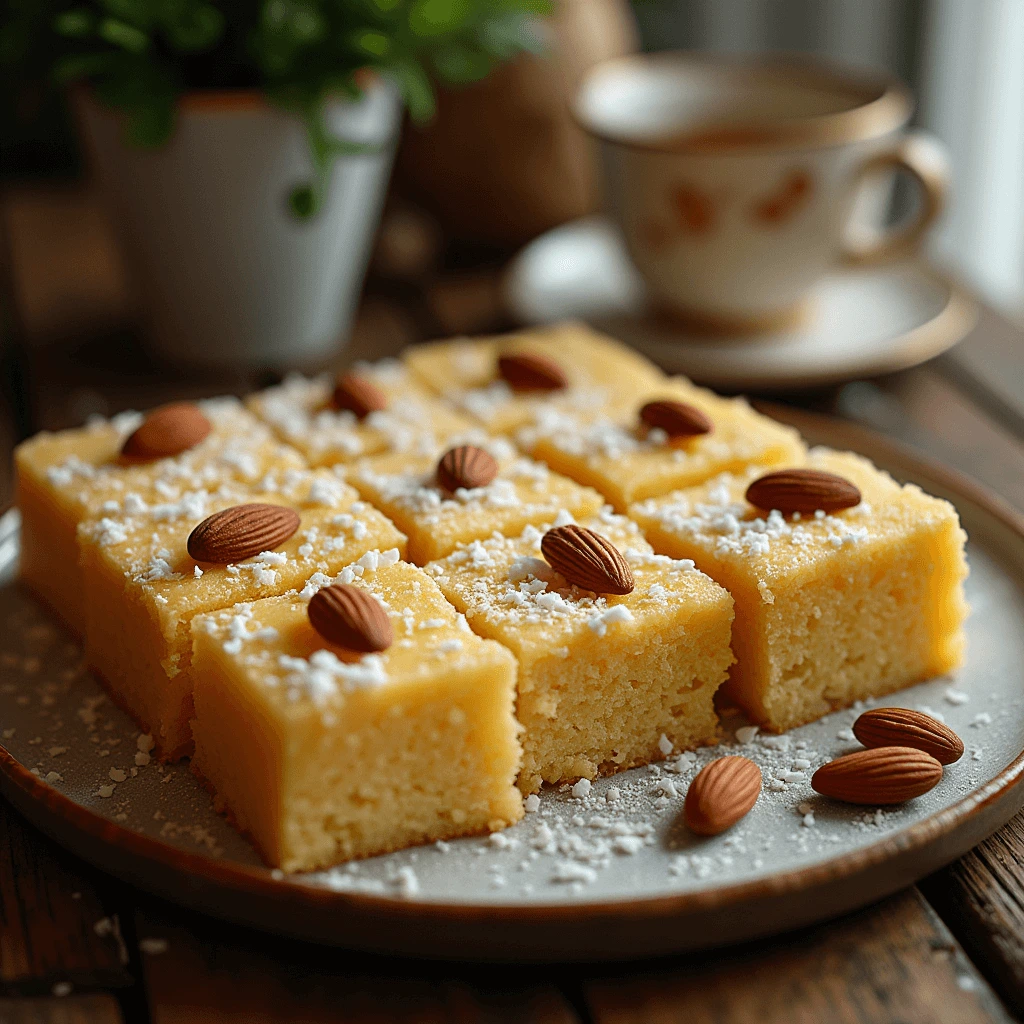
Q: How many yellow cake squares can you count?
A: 9